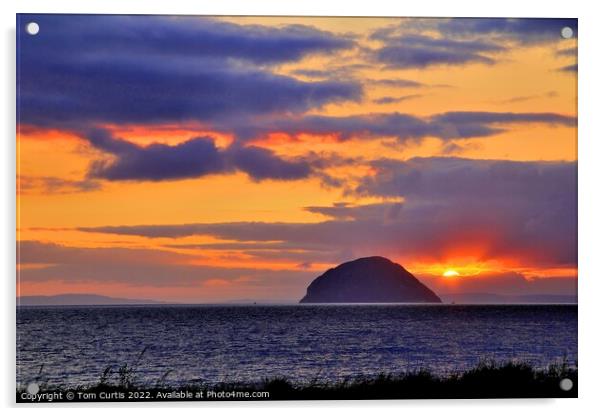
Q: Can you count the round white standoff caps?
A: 4